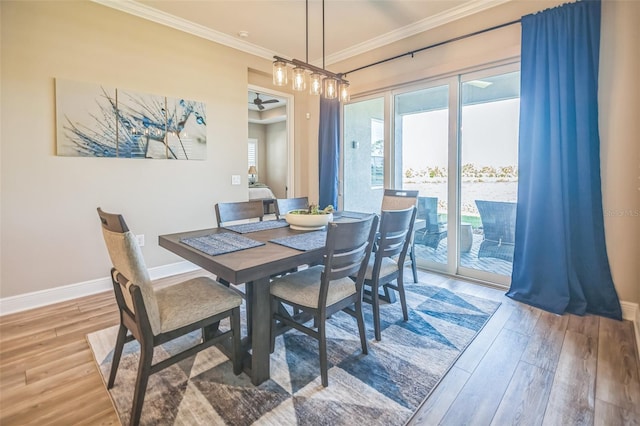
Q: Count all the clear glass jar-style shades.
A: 5